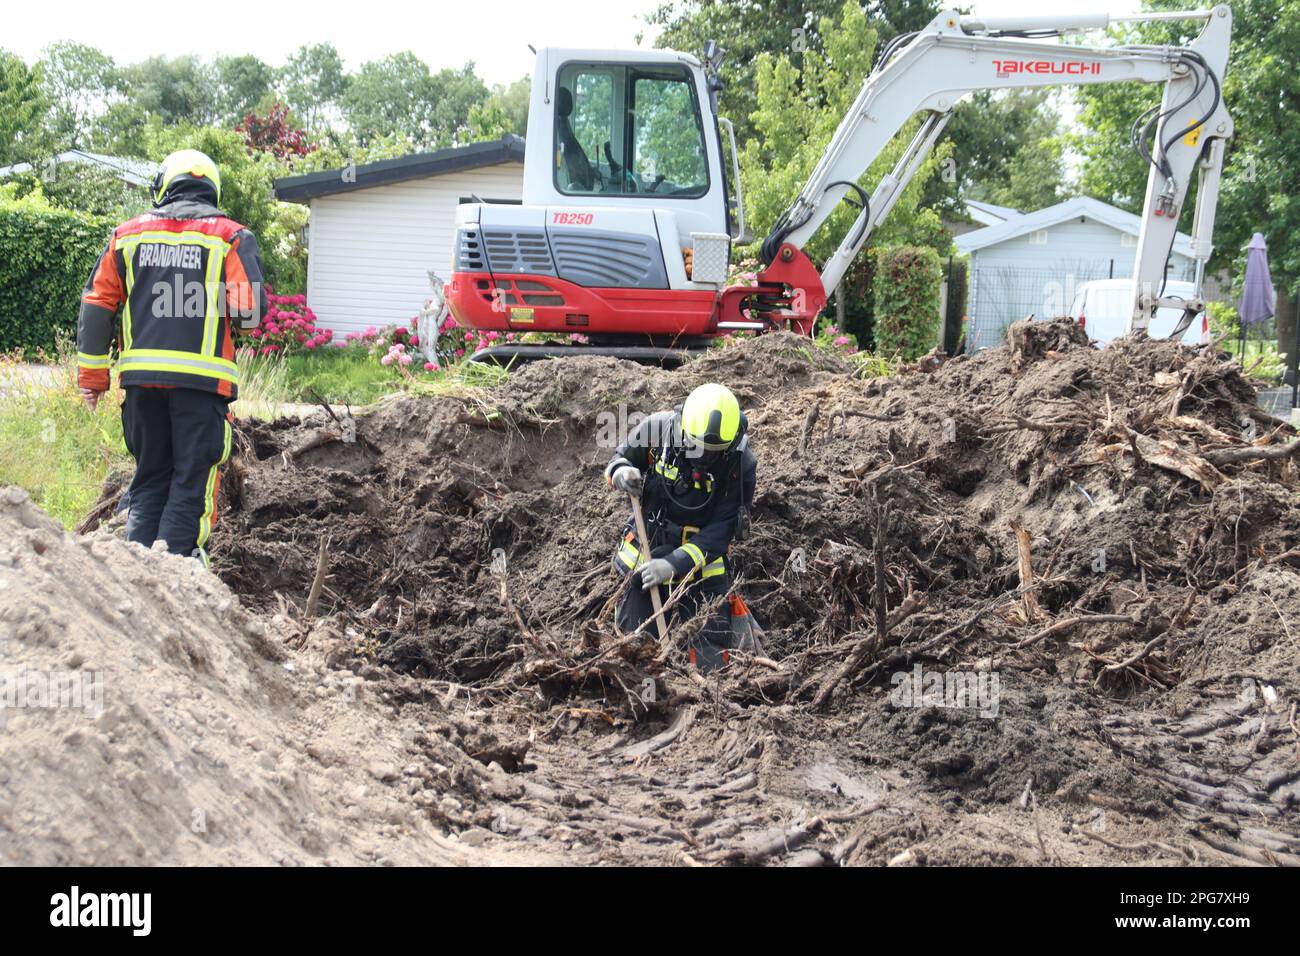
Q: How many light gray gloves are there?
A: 2